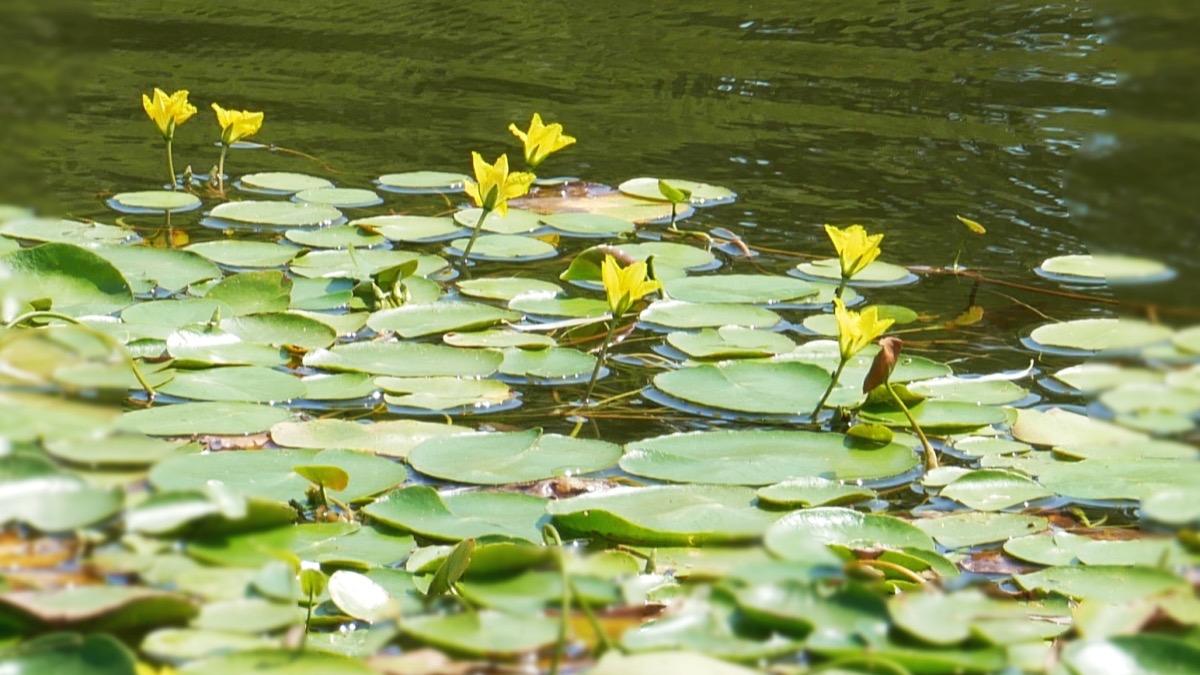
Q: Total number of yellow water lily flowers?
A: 7